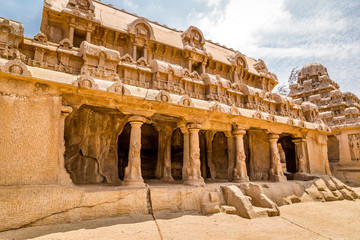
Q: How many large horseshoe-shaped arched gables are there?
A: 5